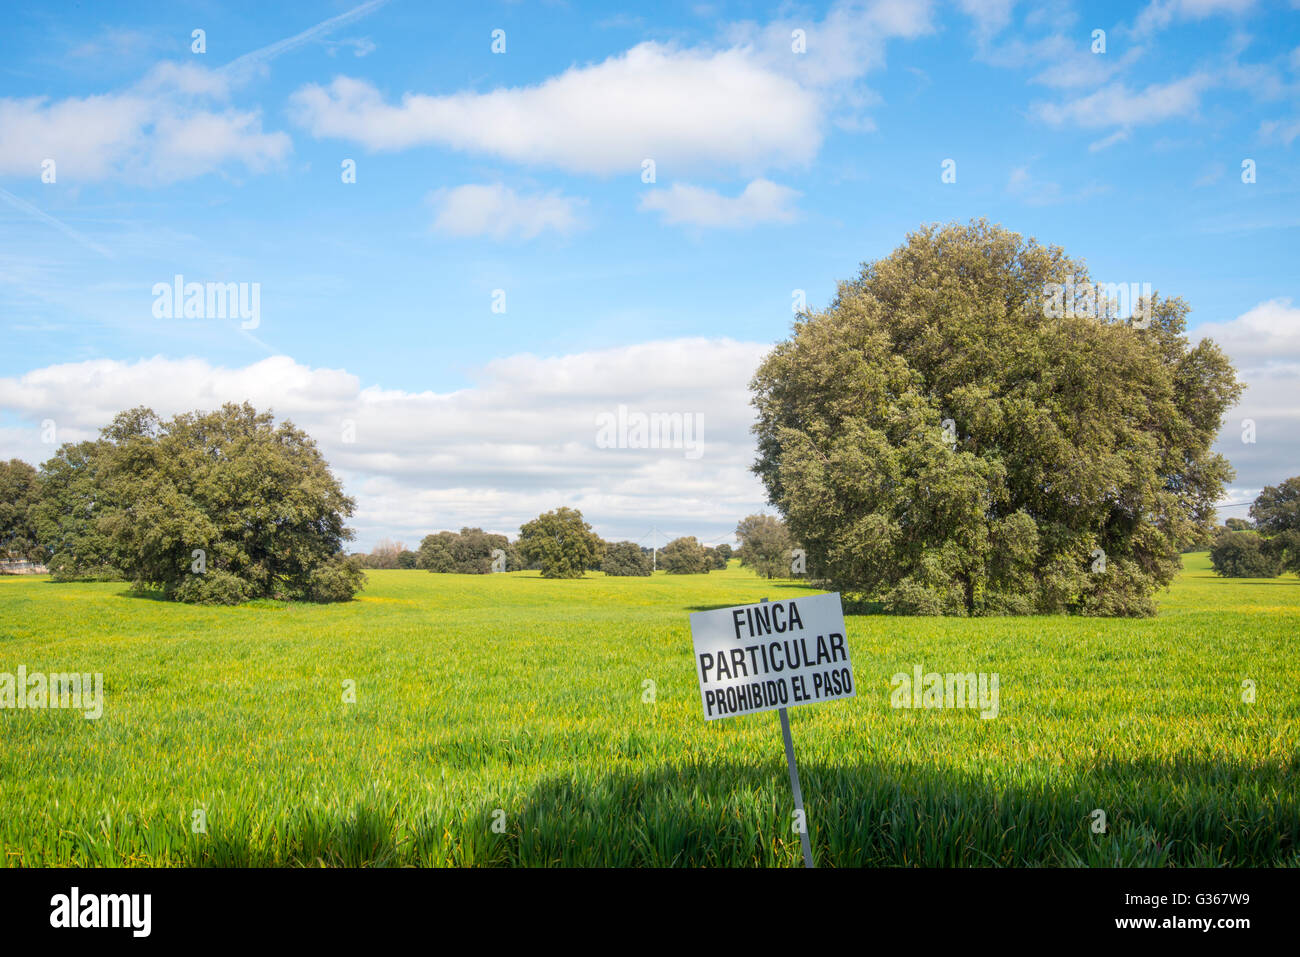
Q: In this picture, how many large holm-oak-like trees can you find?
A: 2